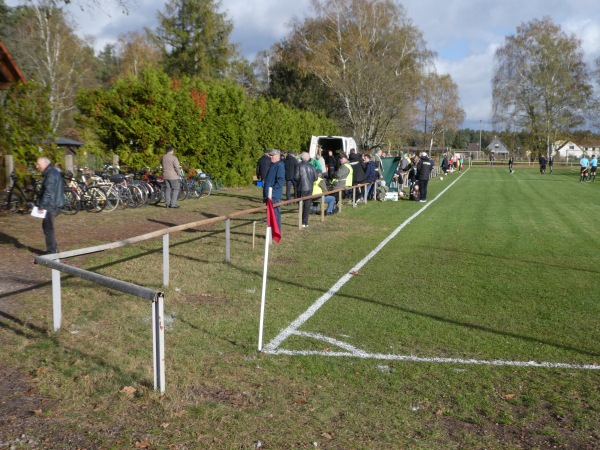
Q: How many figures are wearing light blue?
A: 2